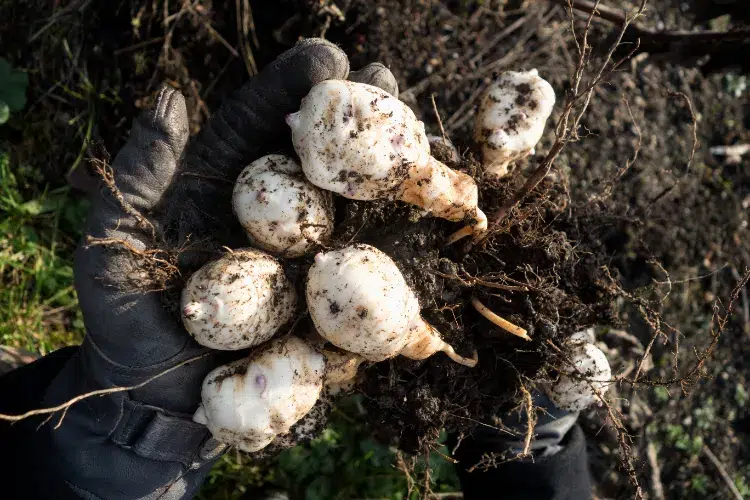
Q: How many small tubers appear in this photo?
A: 7